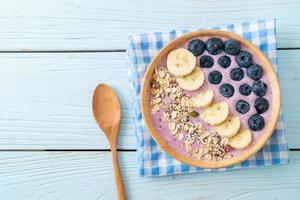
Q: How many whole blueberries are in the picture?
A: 15